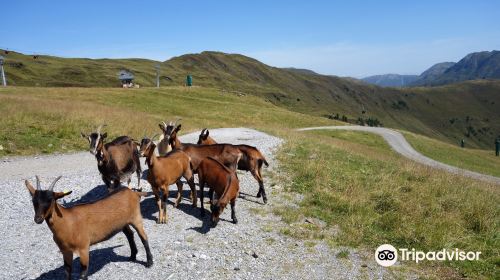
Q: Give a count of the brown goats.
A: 6